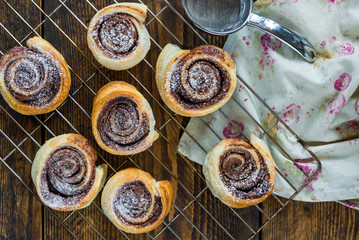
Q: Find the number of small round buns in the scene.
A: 7